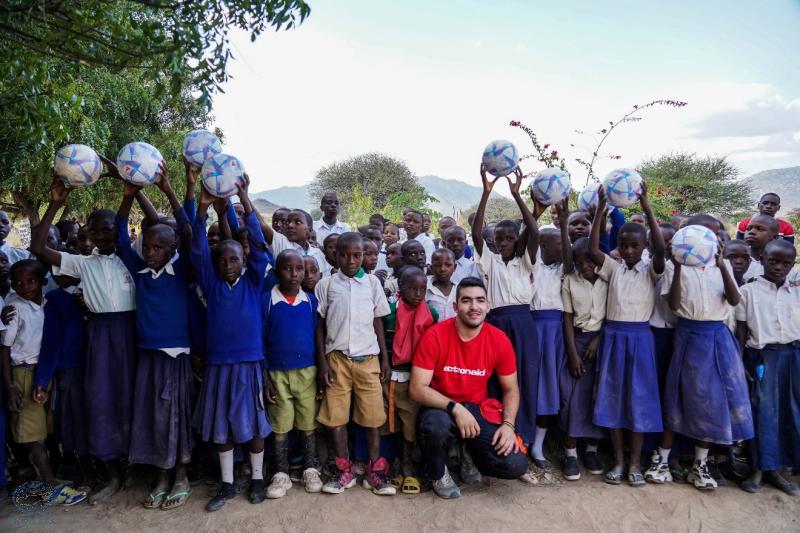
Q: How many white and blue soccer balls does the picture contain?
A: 9